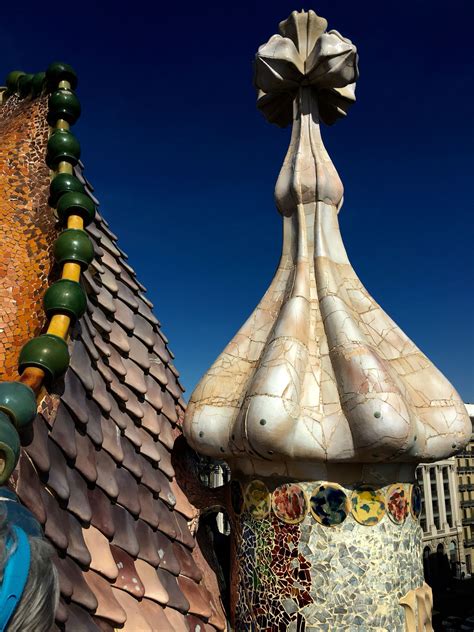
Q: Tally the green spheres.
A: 13